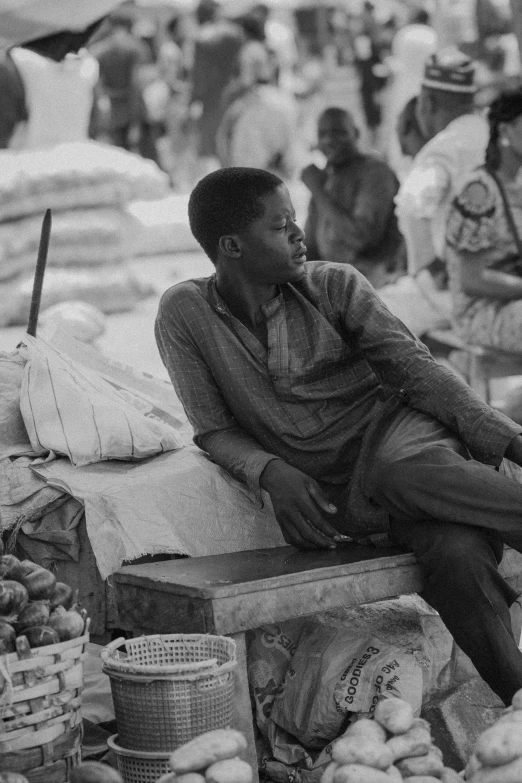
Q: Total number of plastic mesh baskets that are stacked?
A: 2